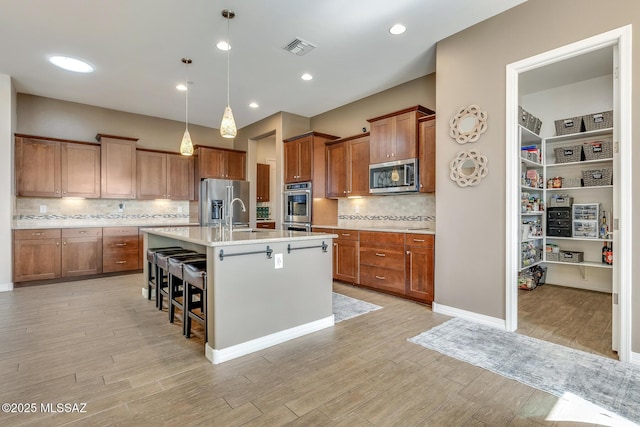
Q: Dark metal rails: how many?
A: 2